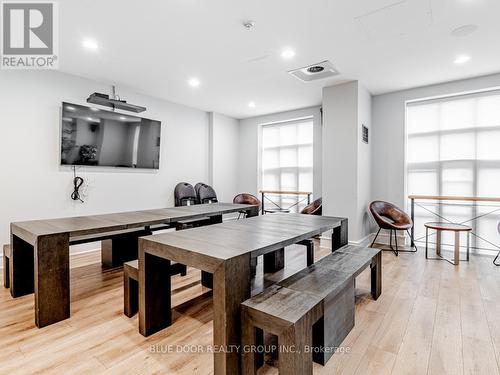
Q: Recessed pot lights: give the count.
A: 5